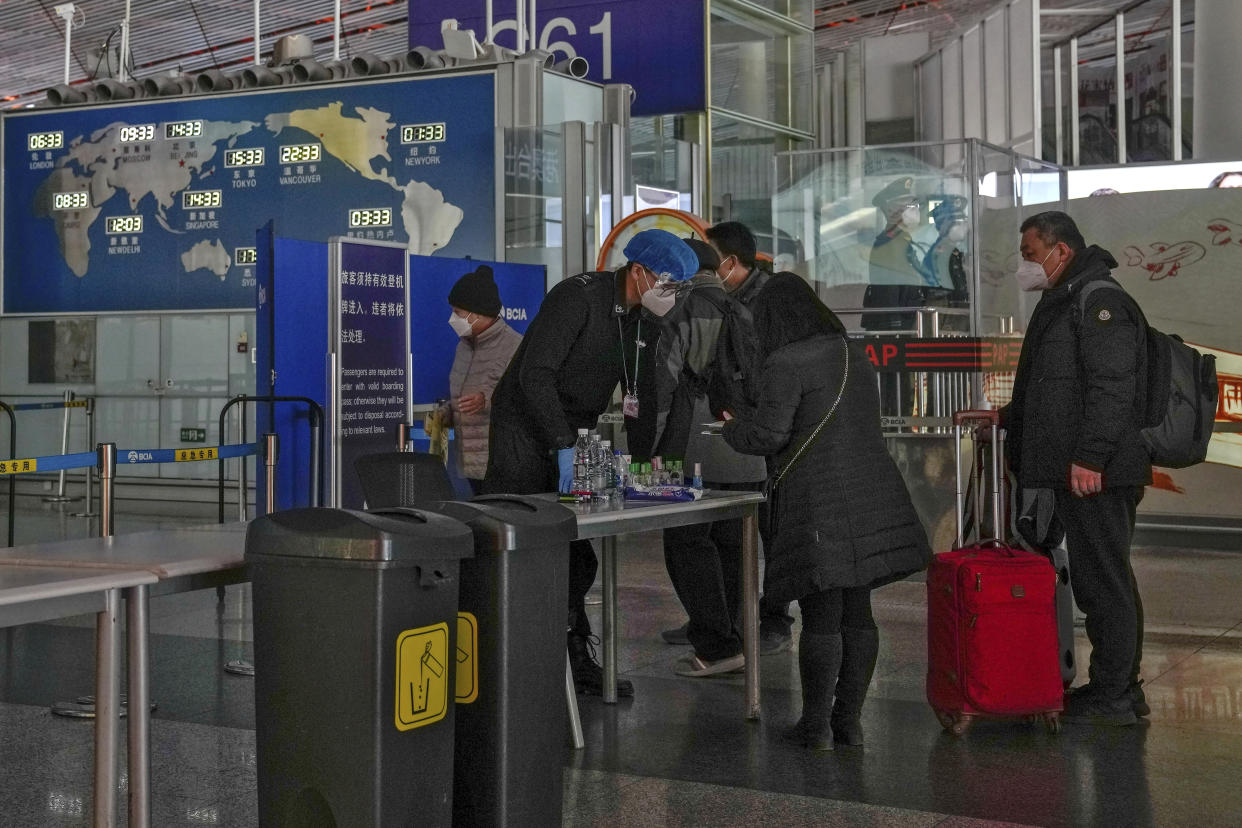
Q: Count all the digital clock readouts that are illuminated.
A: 11